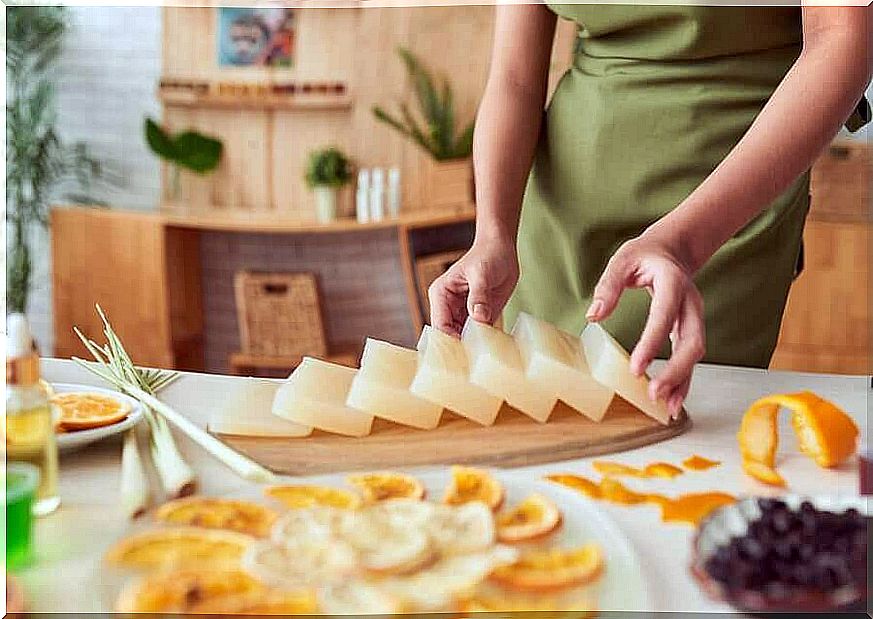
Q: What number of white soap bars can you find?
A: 7